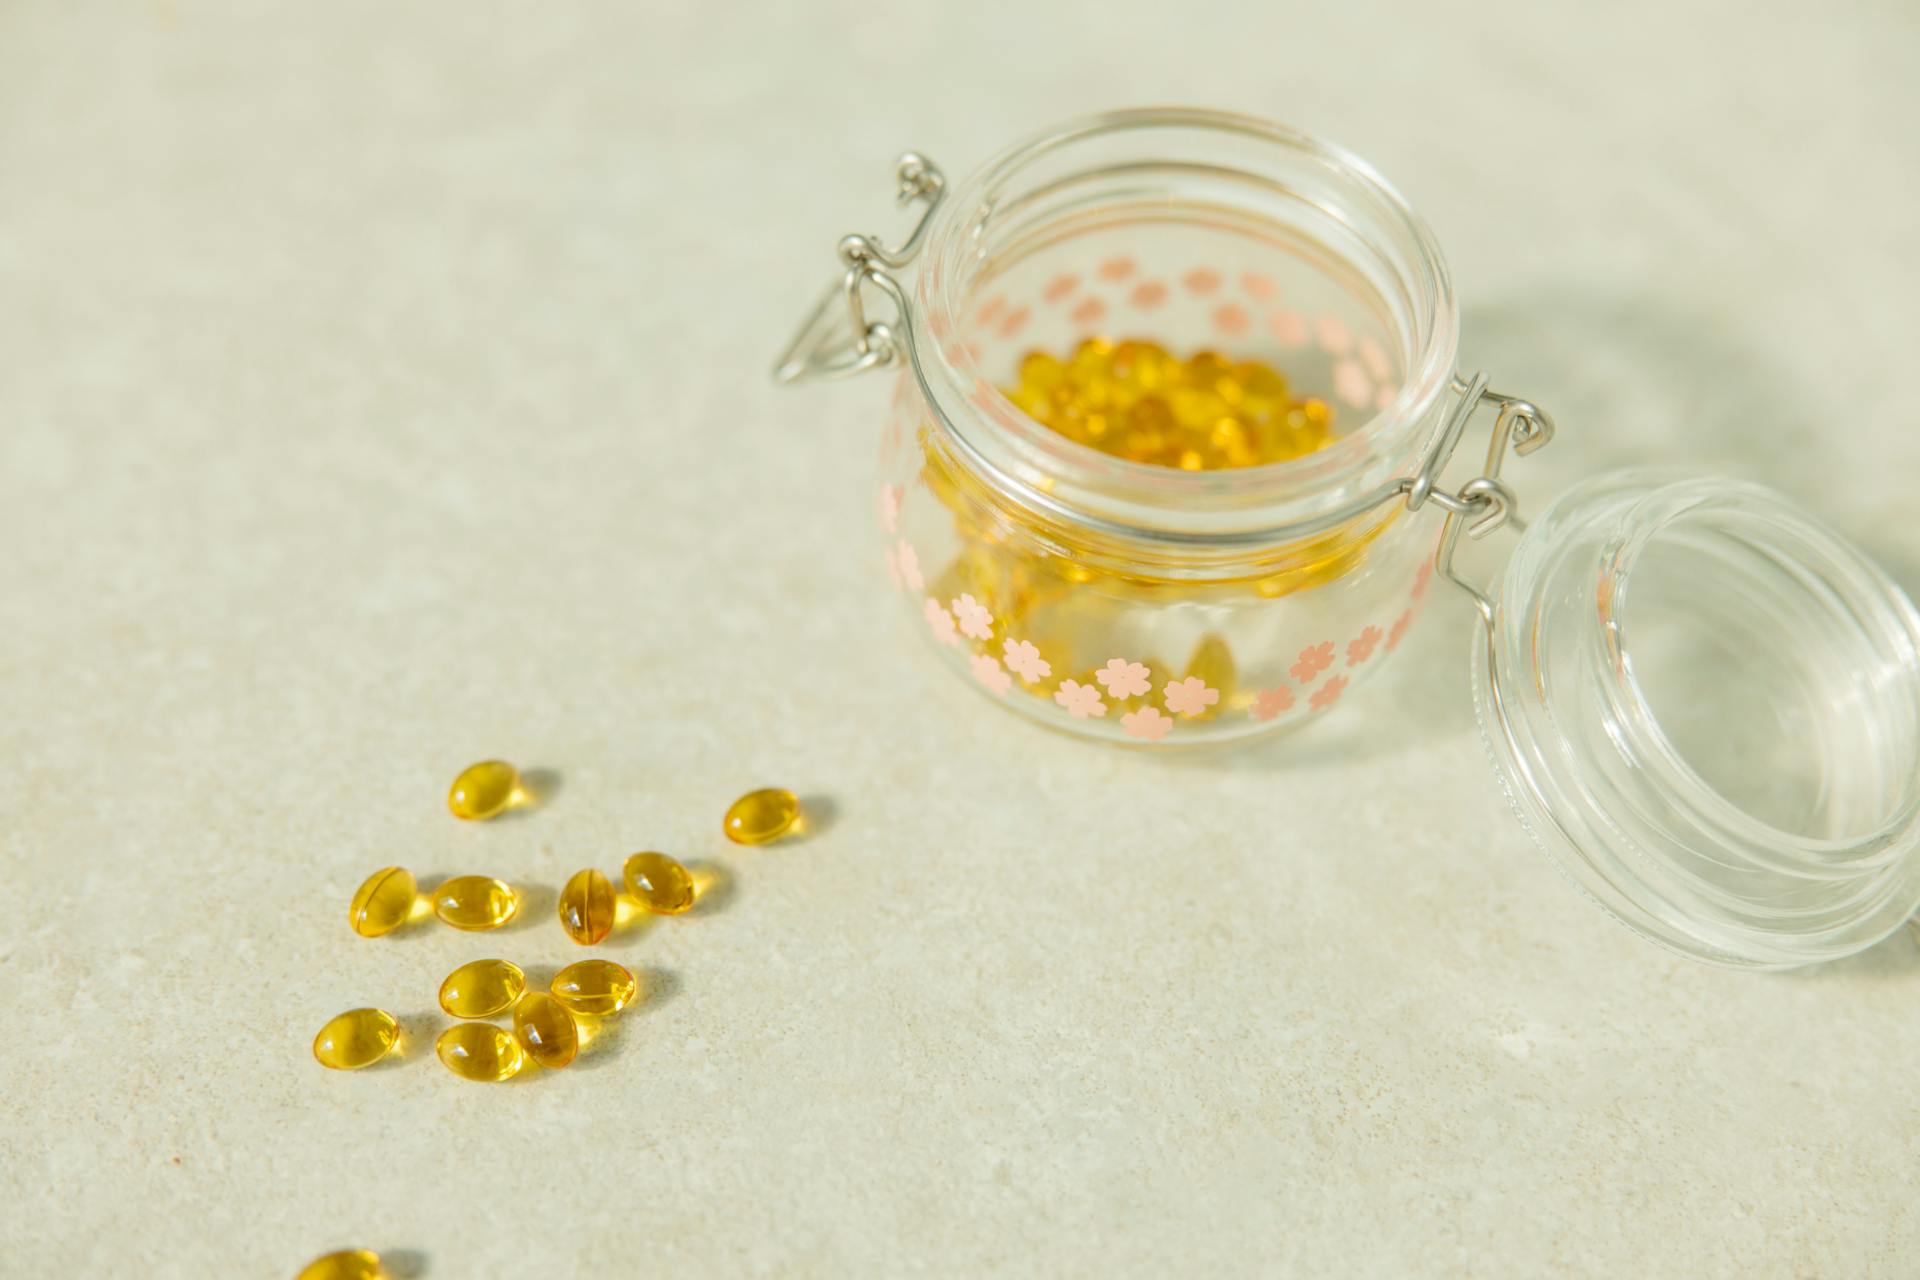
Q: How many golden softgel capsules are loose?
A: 12